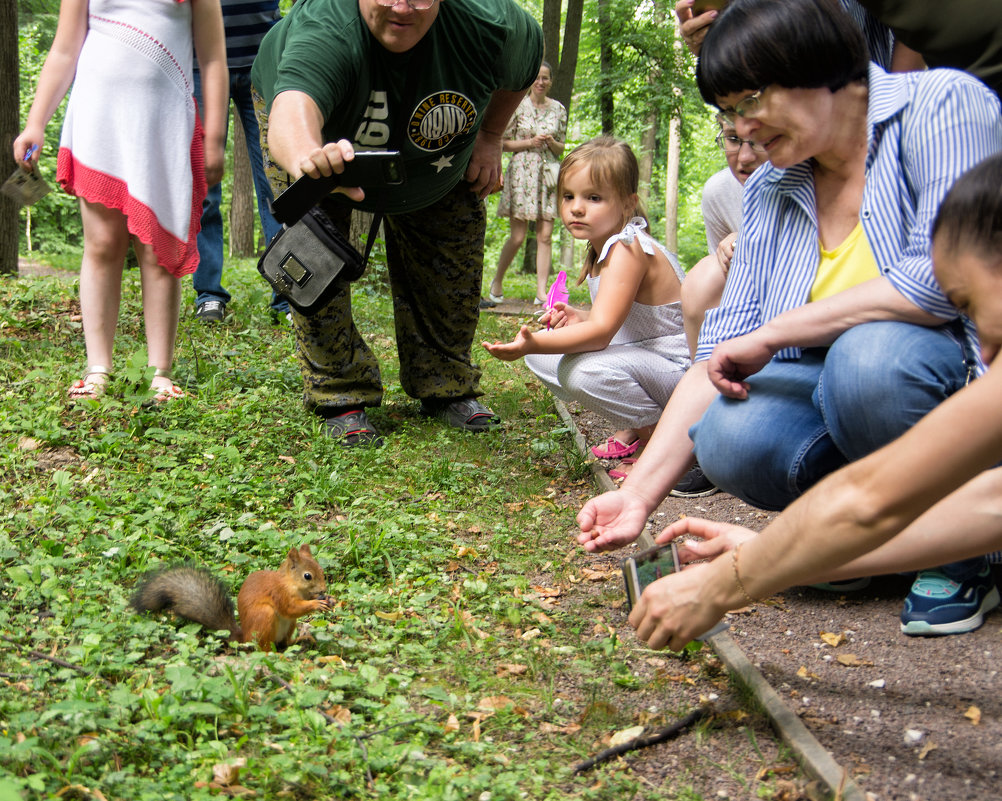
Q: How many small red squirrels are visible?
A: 1